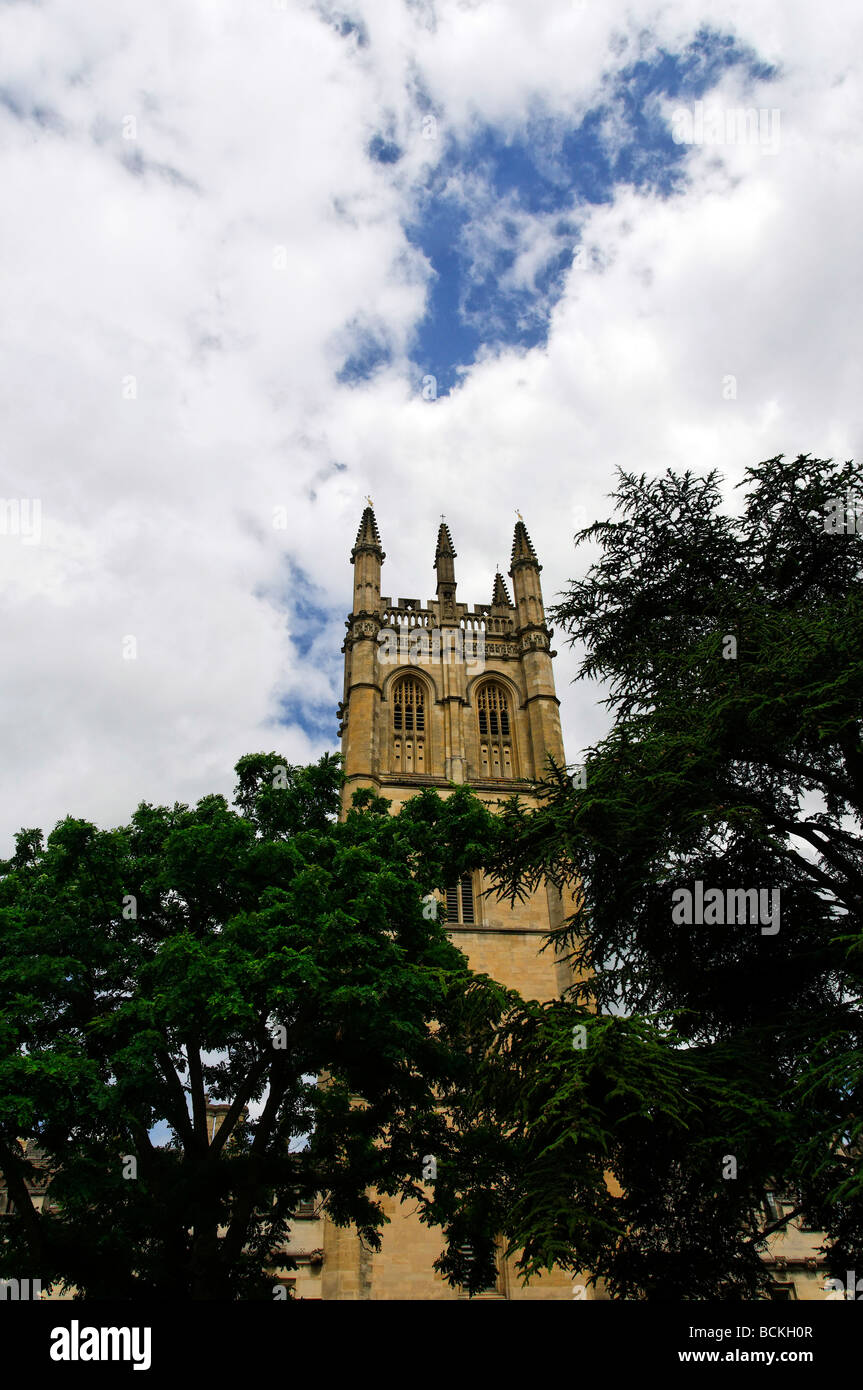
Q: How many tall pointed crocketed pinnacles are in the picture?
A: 4